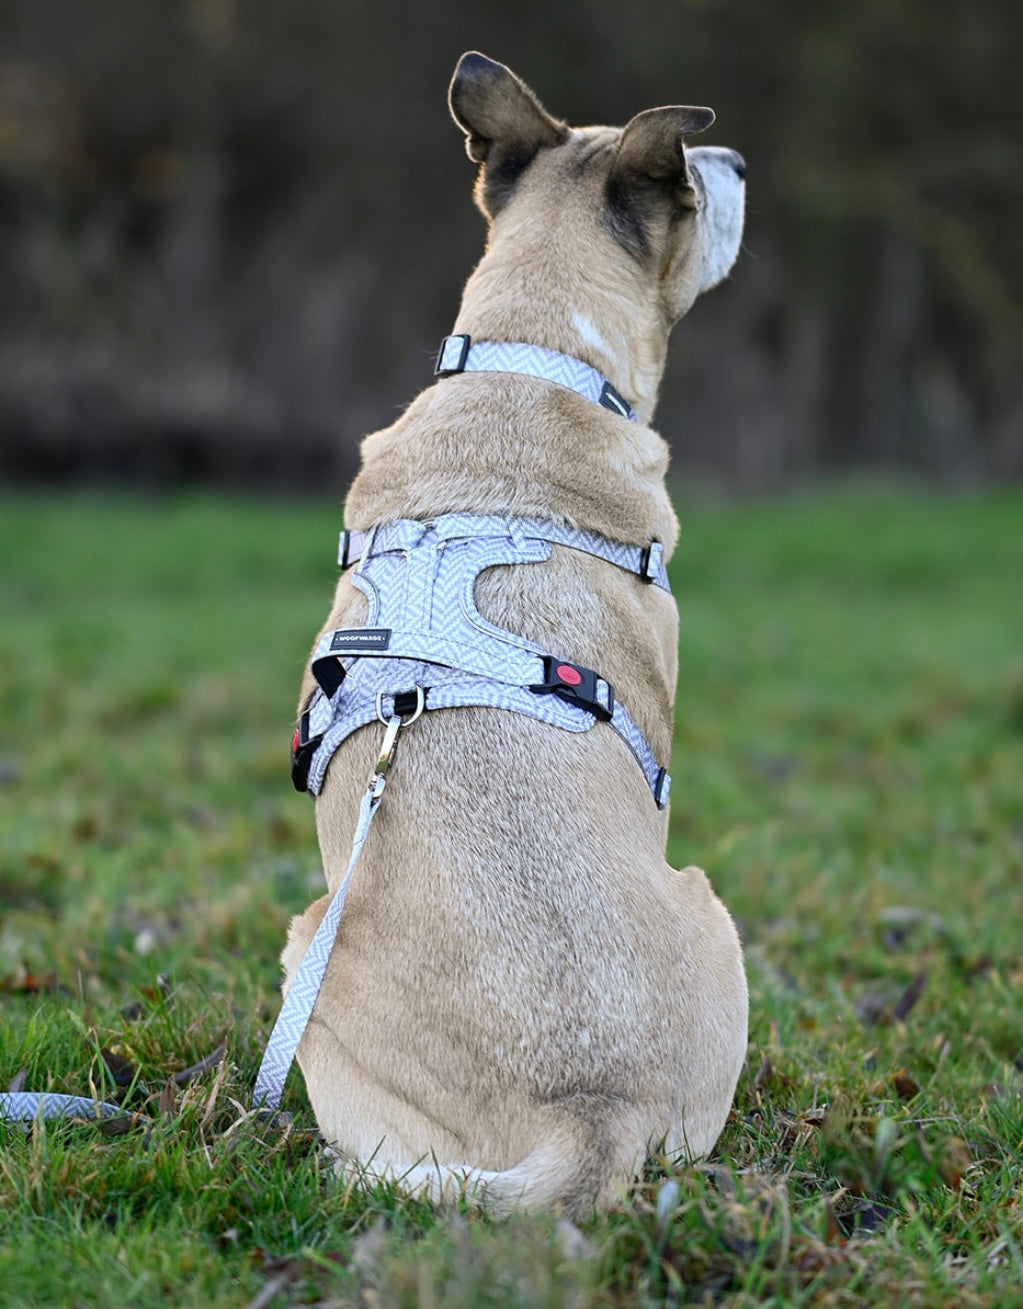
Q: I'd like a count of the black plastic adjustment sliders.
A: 4